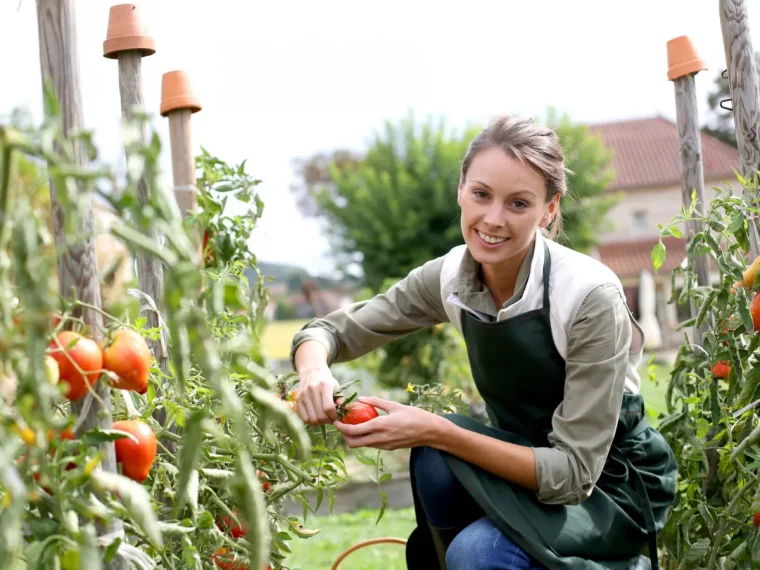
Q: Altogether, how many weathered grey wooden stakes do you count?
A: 5